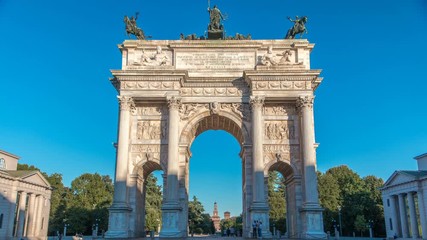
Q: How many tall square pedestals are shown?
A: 4